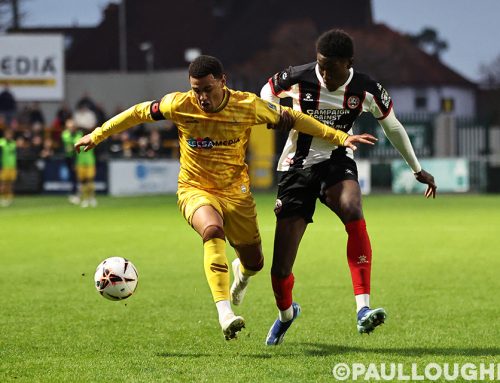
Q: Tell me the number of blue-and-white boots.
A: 2